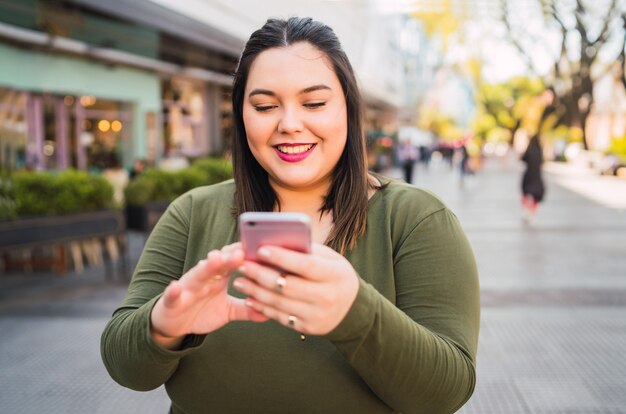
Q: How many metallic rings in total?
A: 2